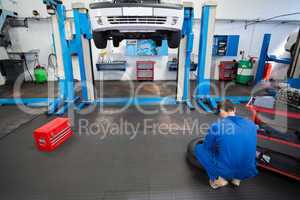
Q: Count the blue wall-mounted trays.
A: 2